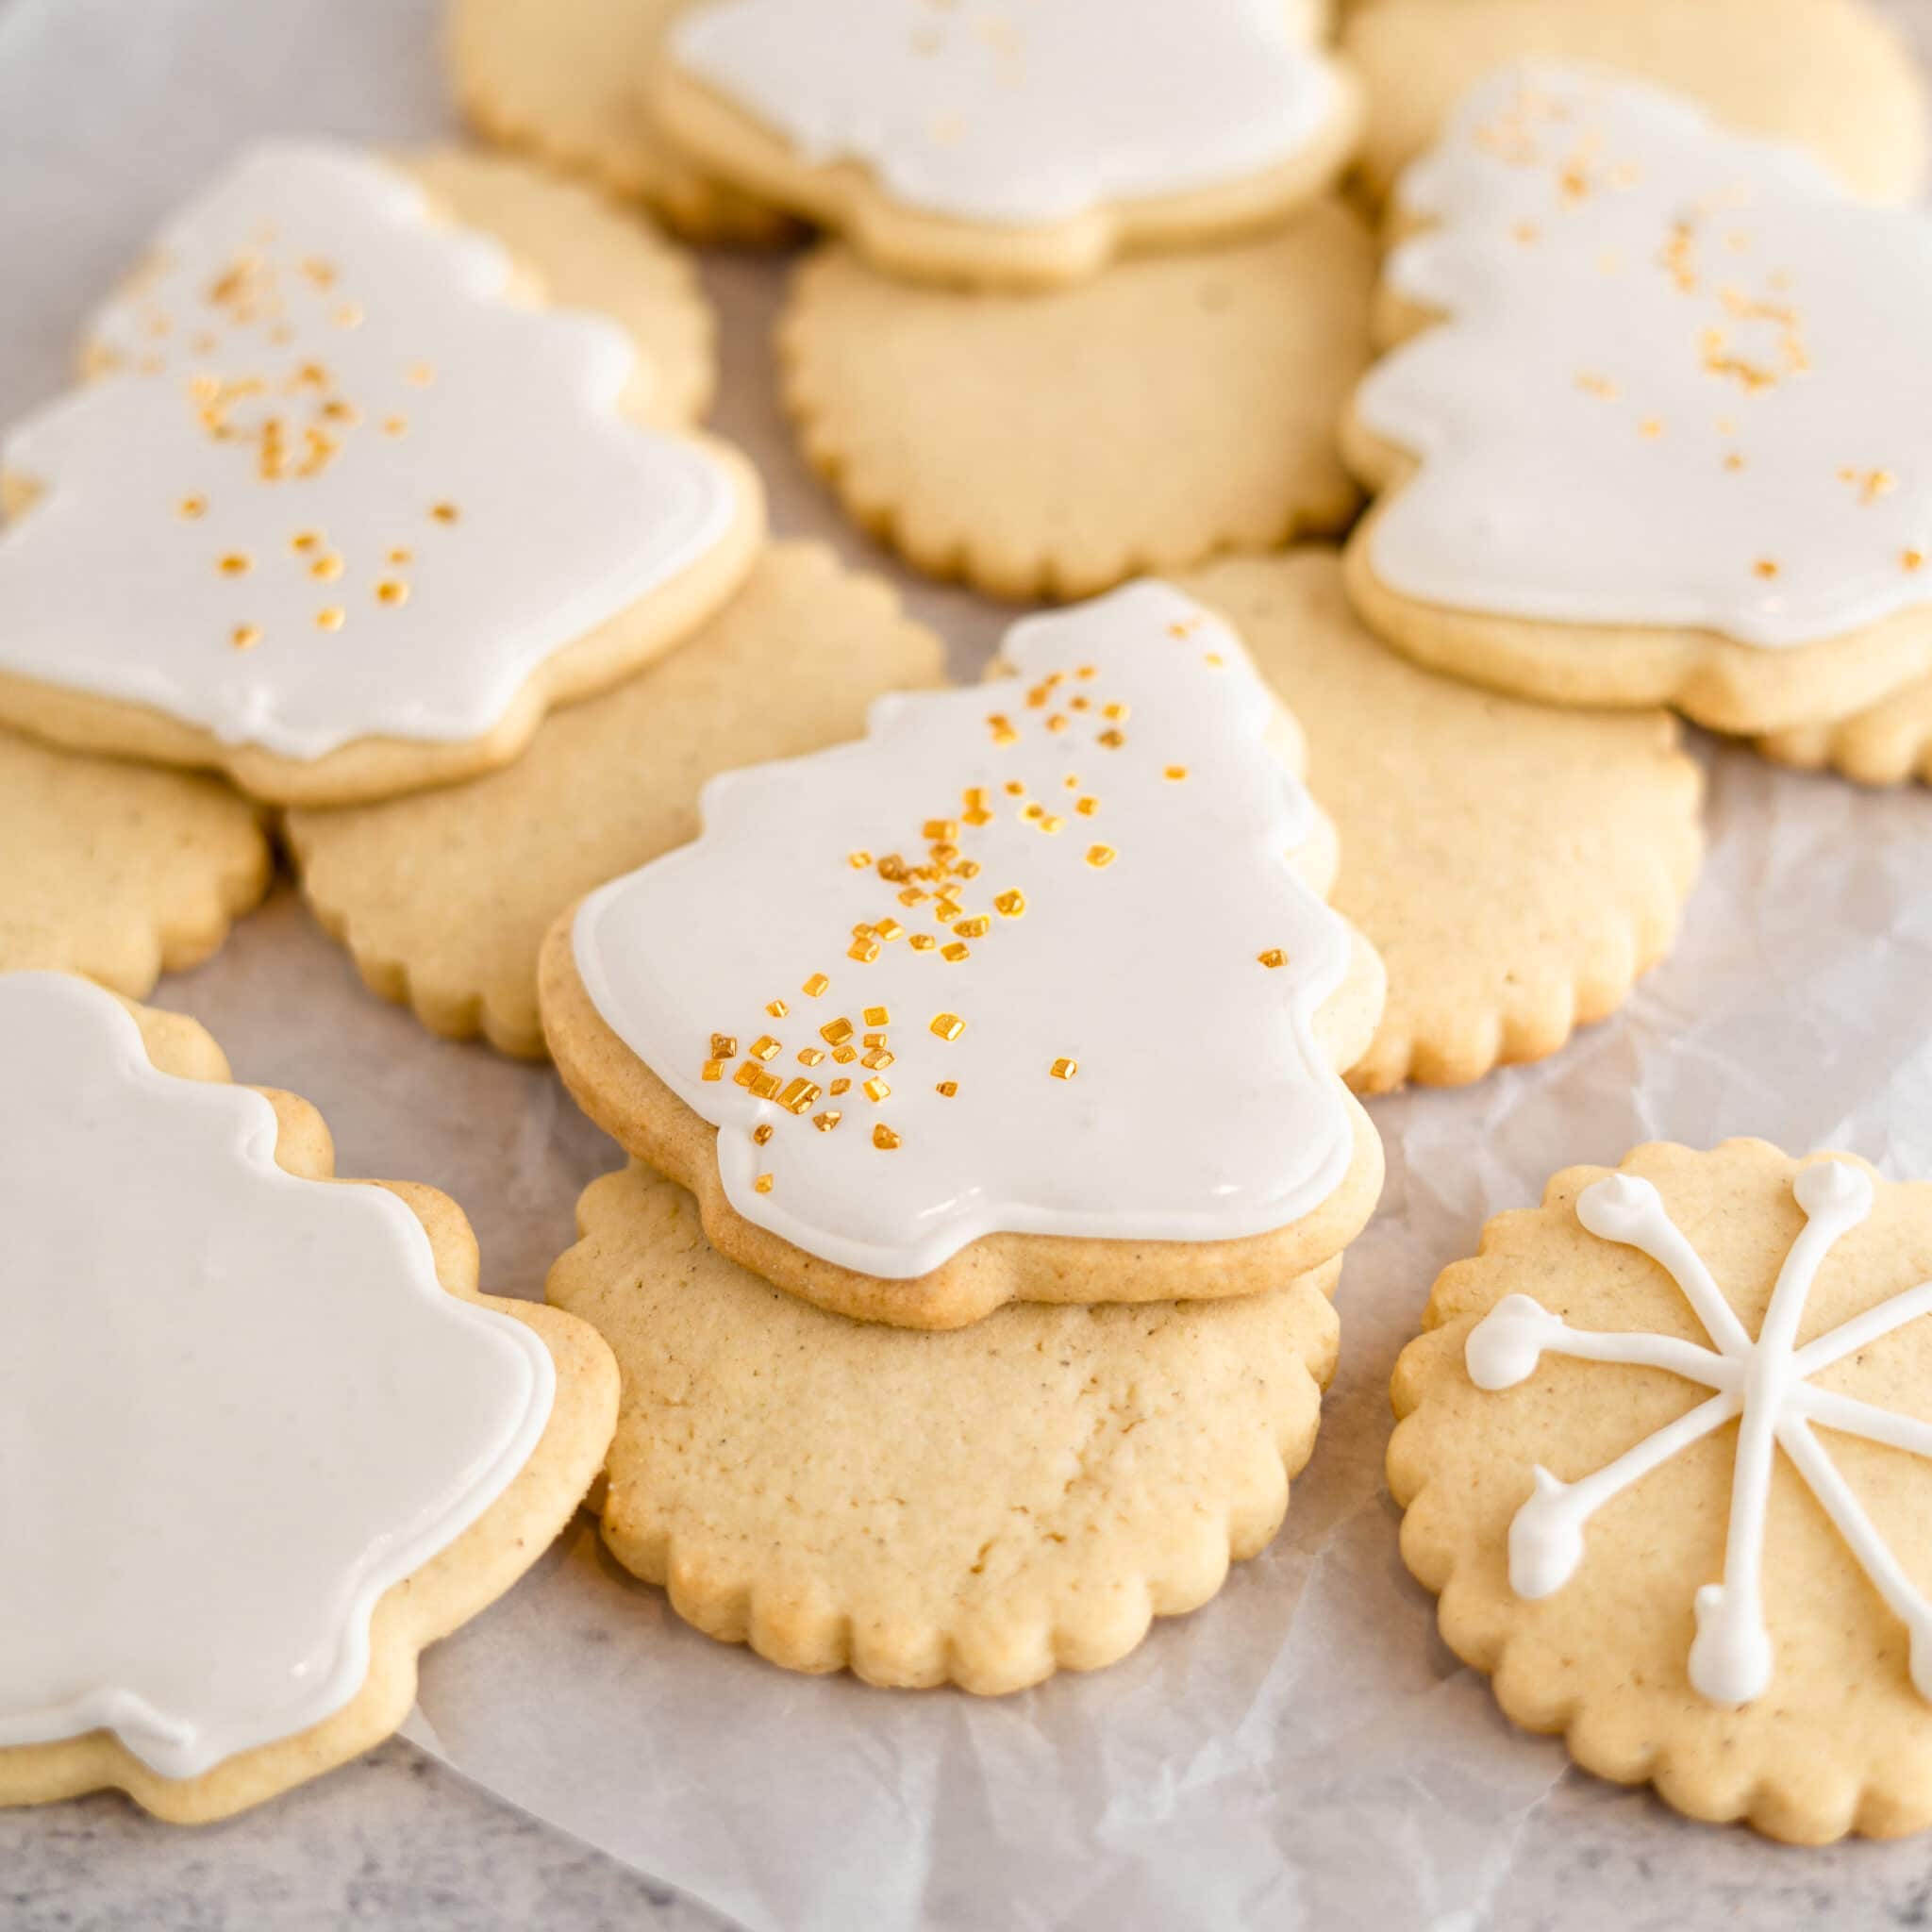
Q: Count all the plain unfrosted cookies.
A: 9